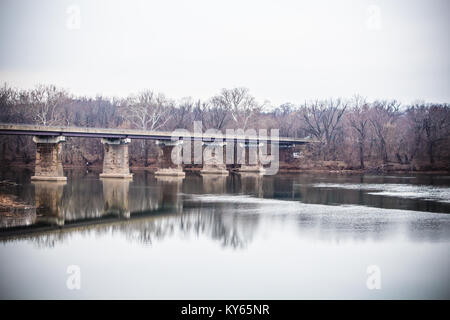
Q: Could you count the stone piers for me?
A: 5